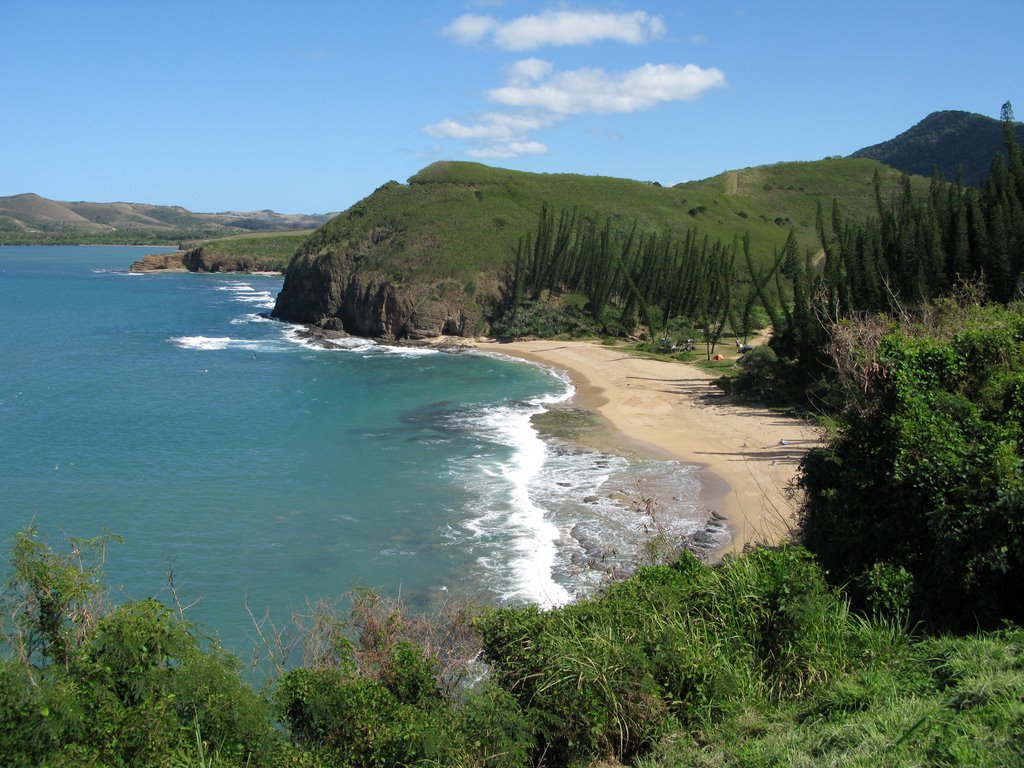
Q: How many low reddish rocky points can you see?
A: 1